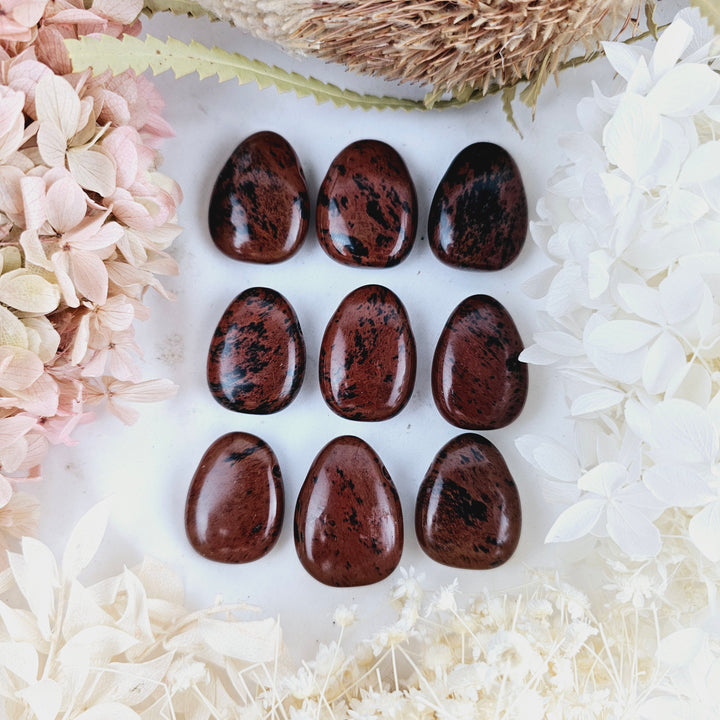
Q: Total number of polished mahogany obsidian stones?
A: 9